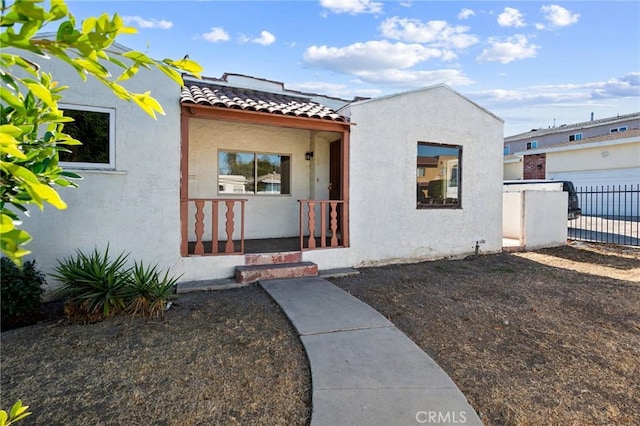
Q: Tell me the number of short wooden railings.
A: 2